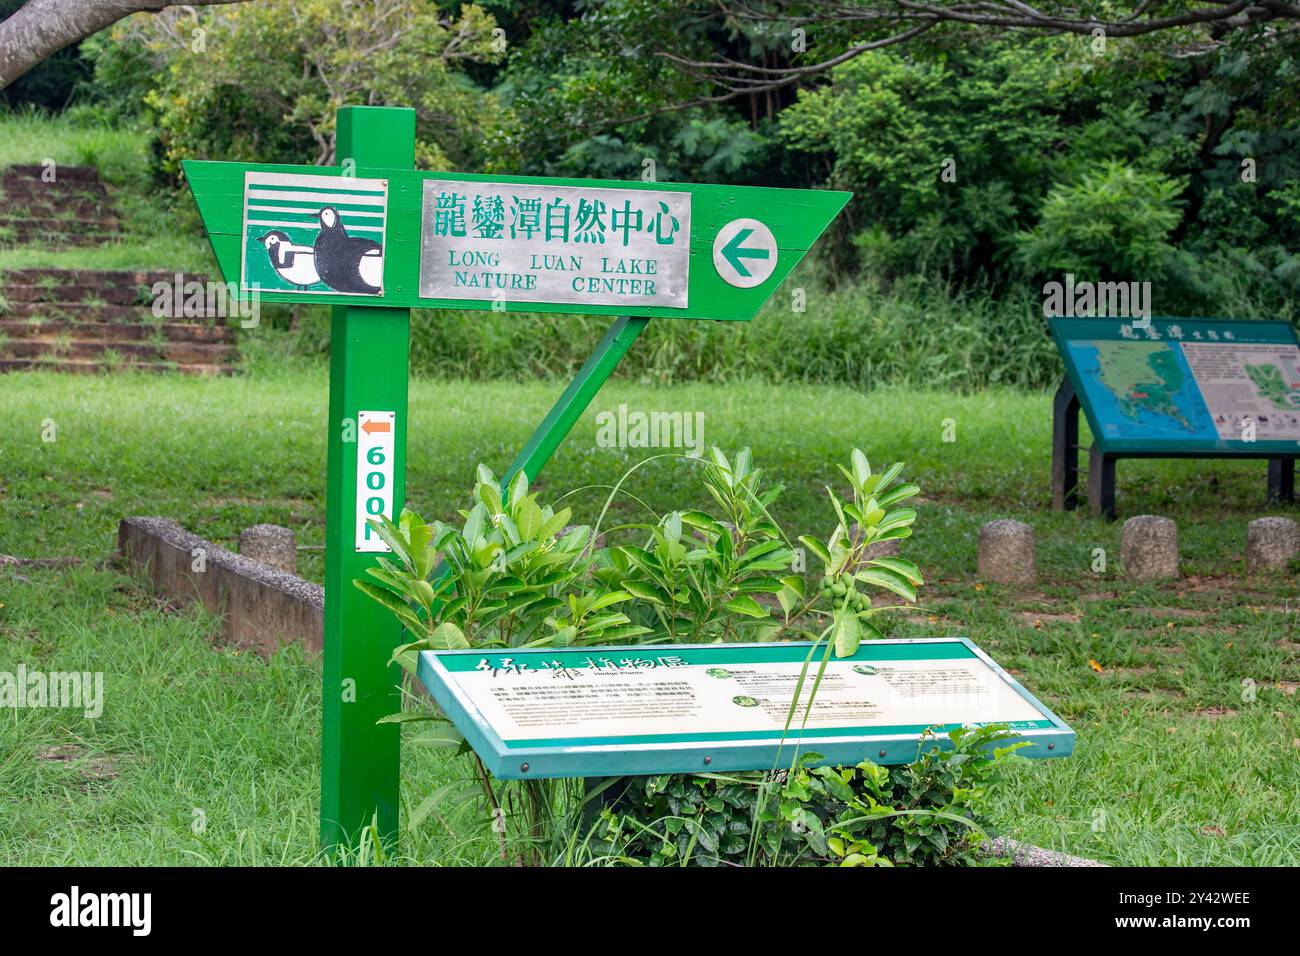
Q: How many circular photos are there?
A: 3